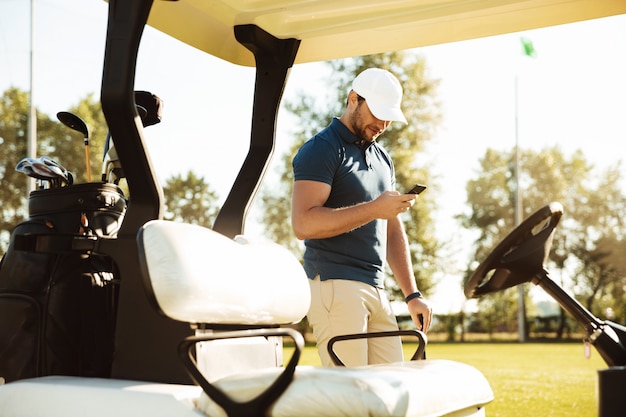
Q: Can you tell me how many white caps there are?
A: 1